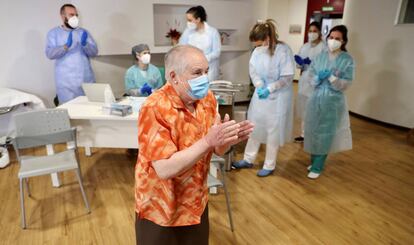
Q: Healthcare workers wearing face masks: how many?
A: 6